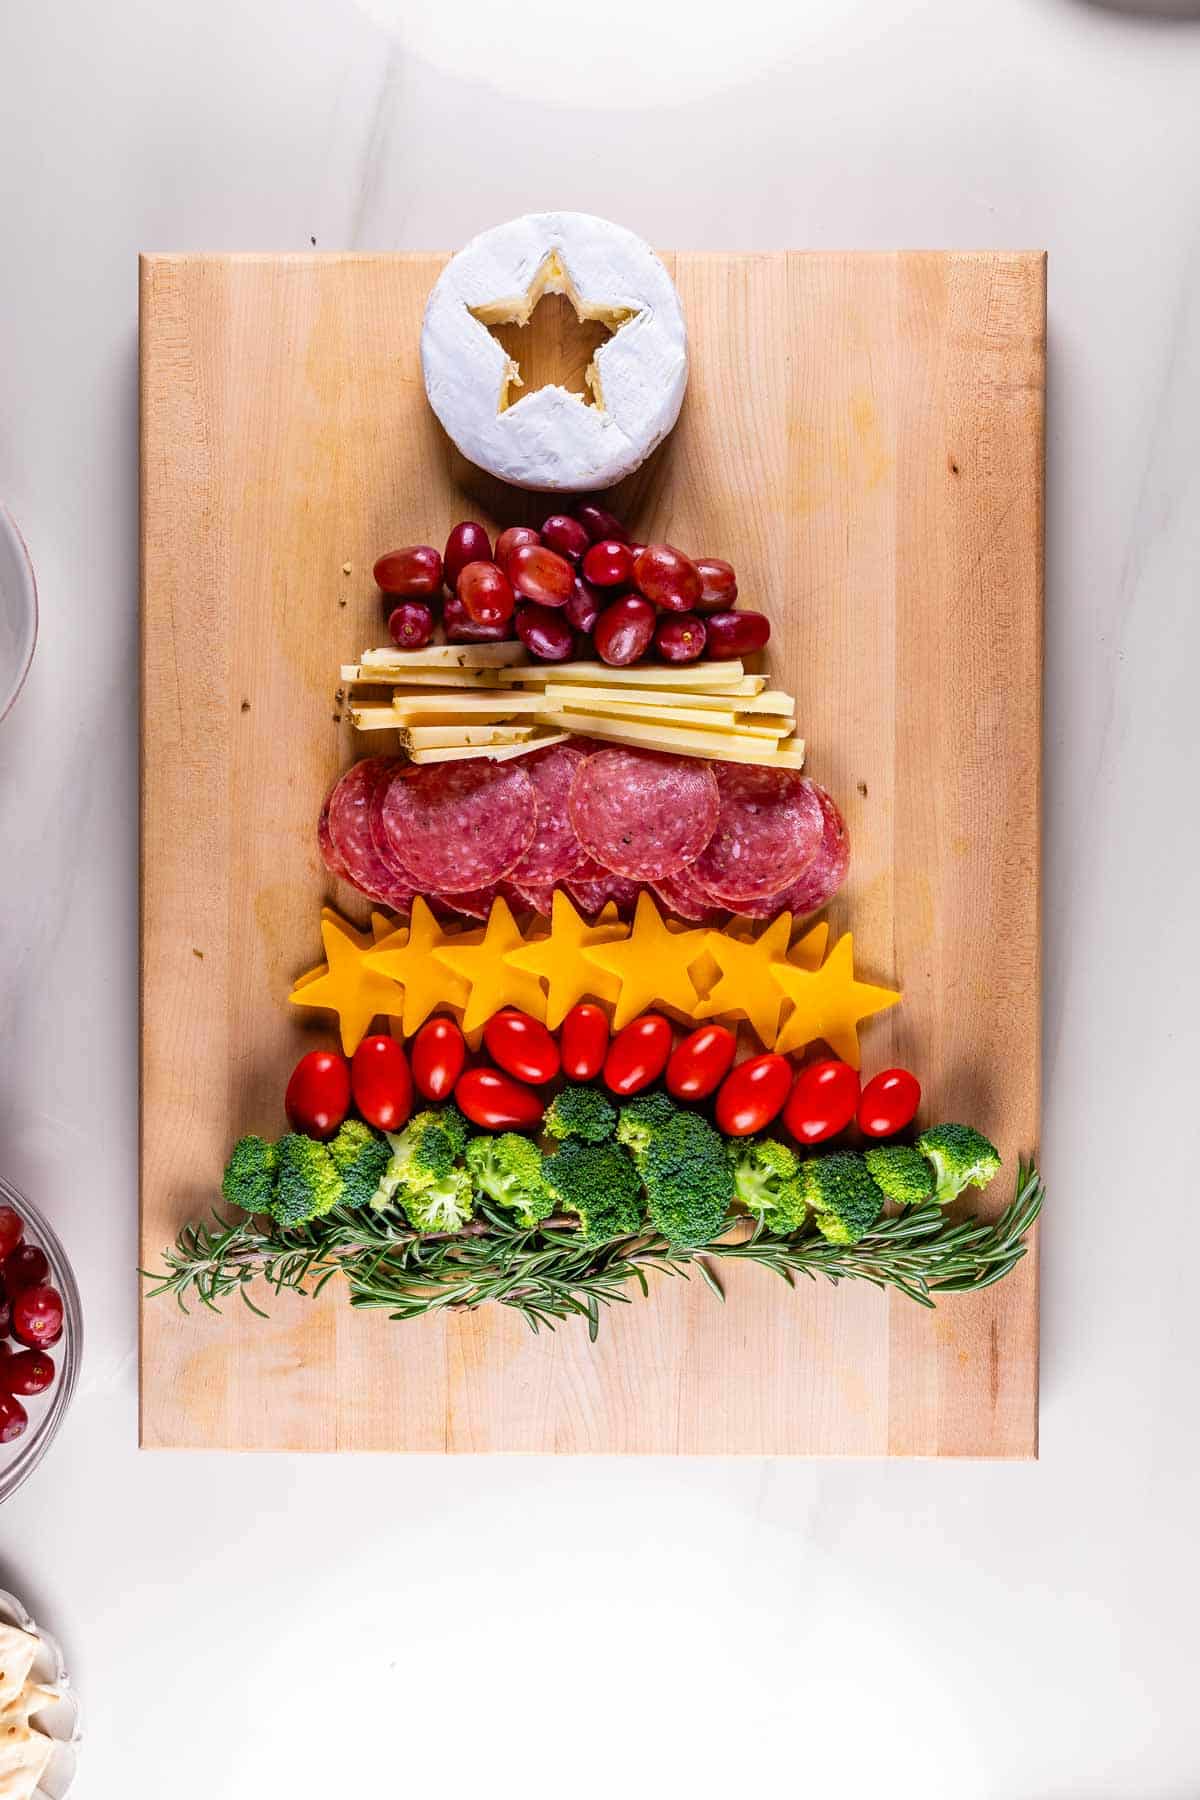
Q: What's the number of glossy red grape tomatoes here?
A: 11